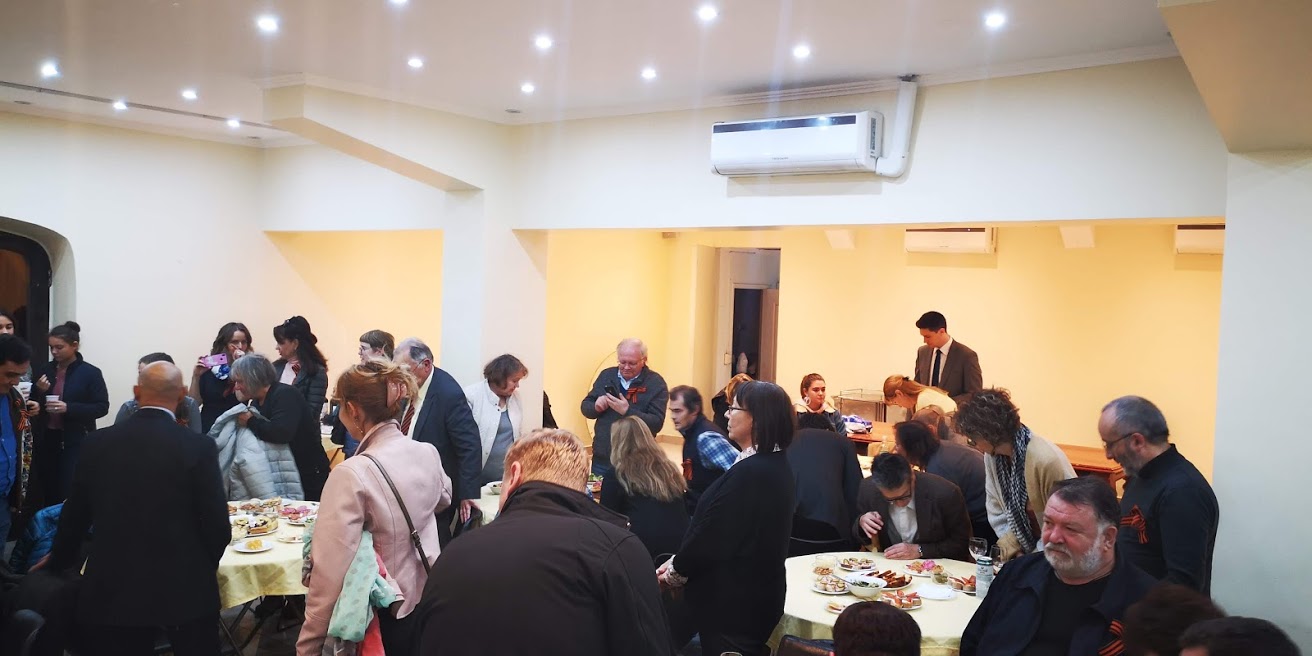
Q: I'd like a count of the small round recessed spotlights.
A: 13